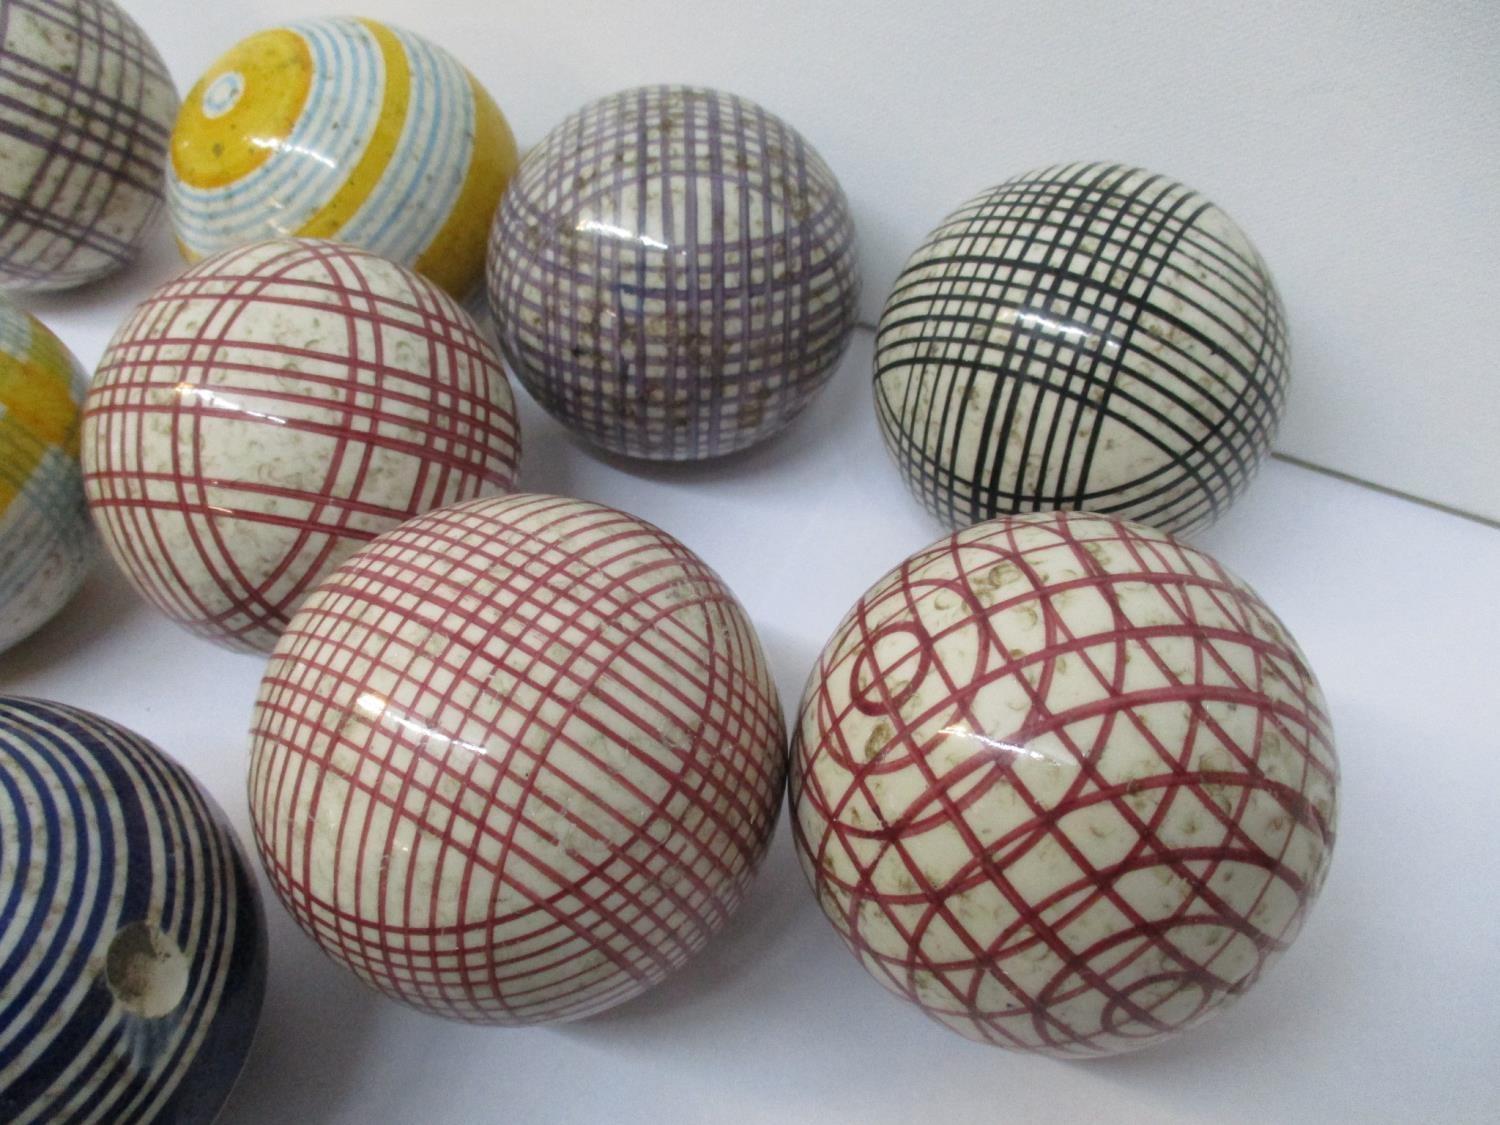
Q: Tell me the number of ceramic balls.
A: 9